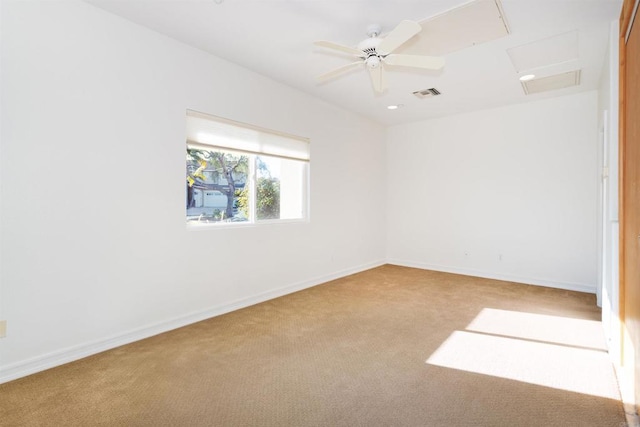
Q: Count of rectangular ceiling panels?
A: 3